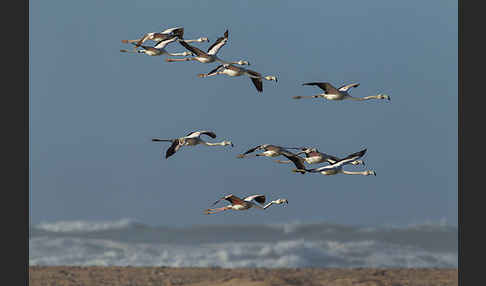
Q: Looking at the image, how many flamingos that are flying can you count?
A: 10